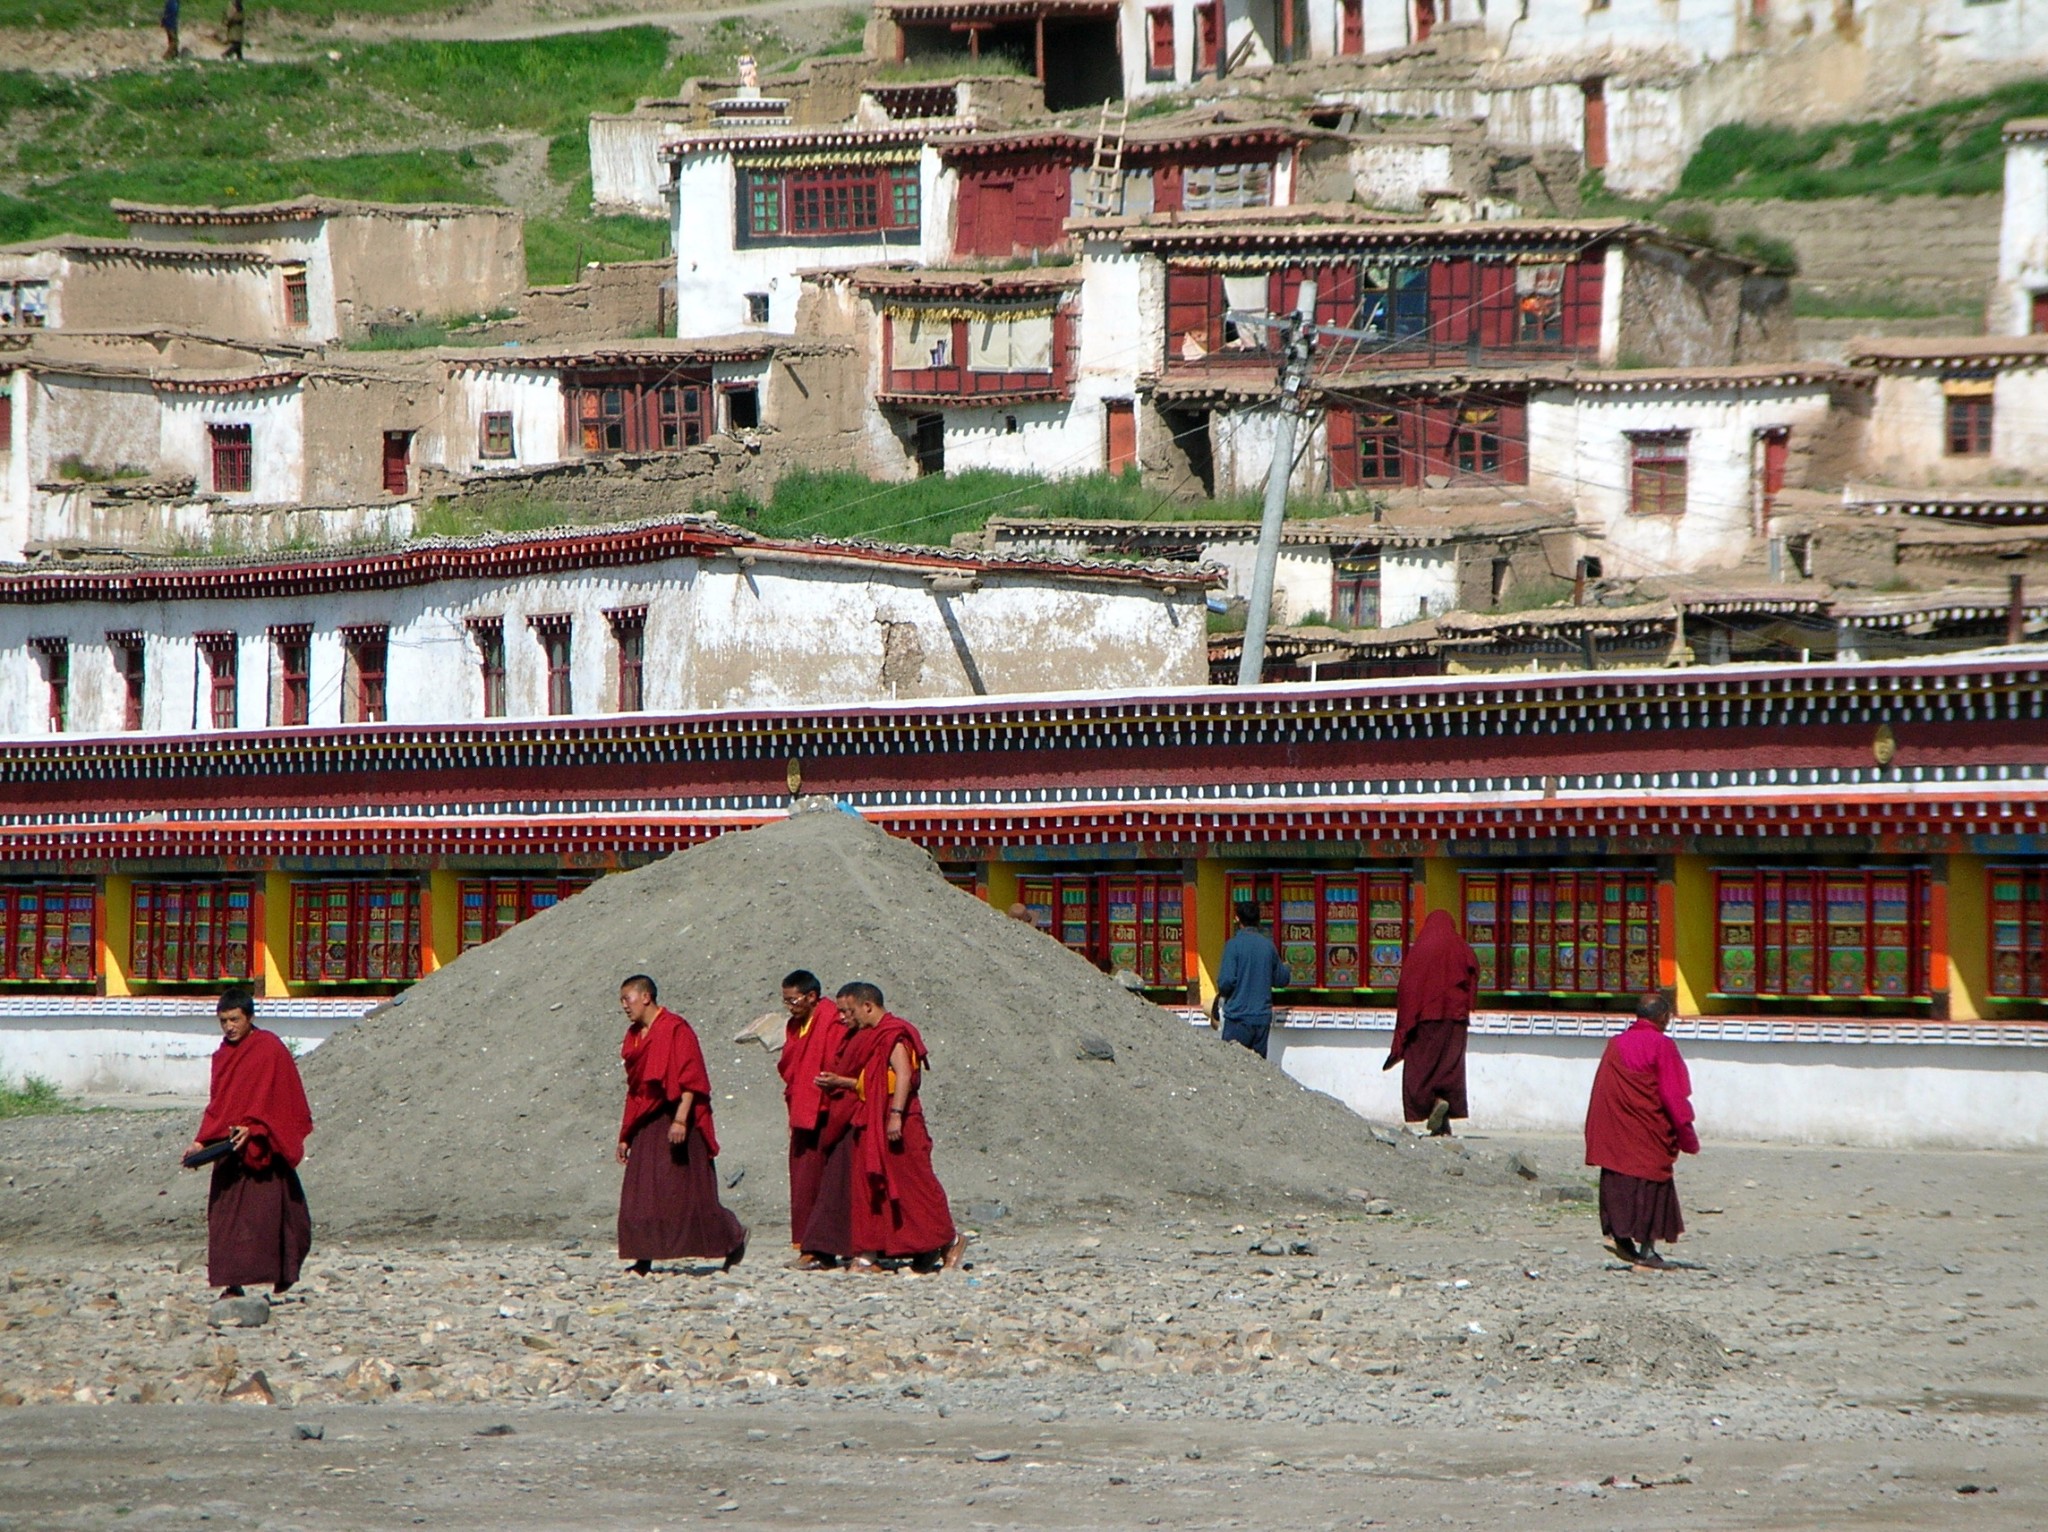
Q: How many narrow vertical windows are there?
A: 8